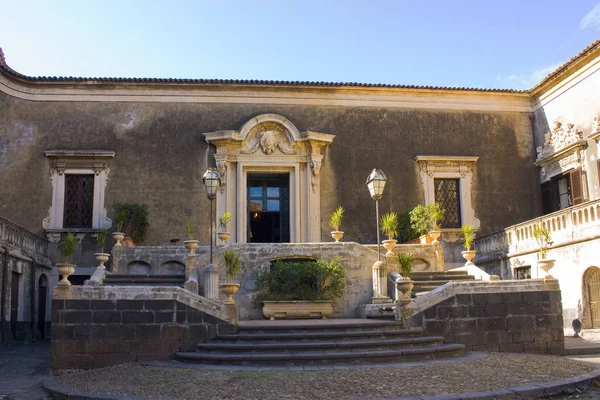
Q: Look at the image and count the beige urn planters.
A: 12